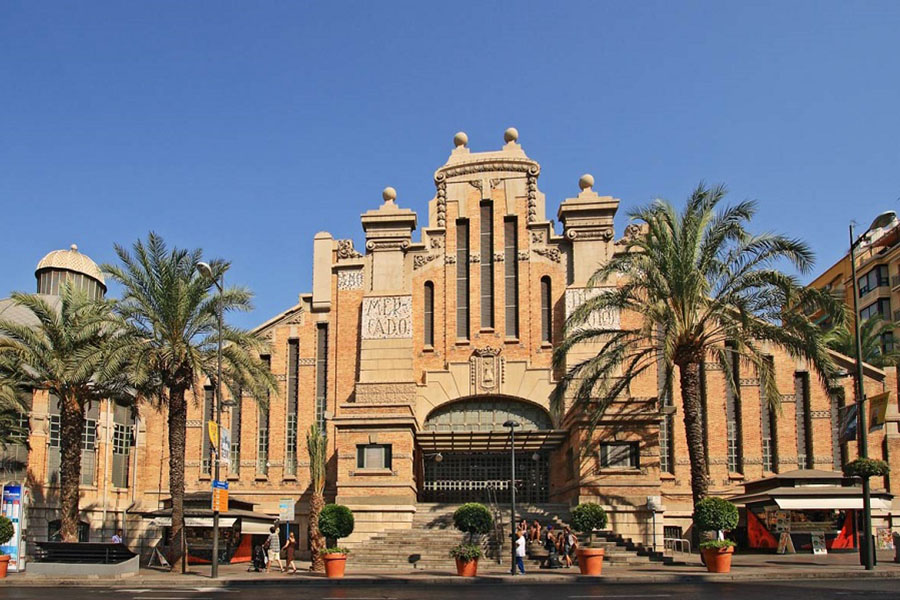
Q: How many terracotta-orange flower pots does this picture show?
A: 5